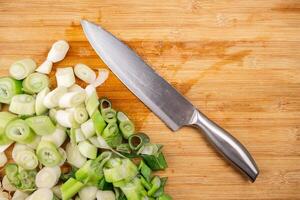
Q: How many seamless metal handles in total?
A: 1